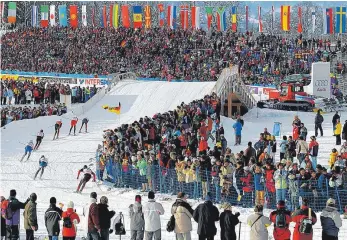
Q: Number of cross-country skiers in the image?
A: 7